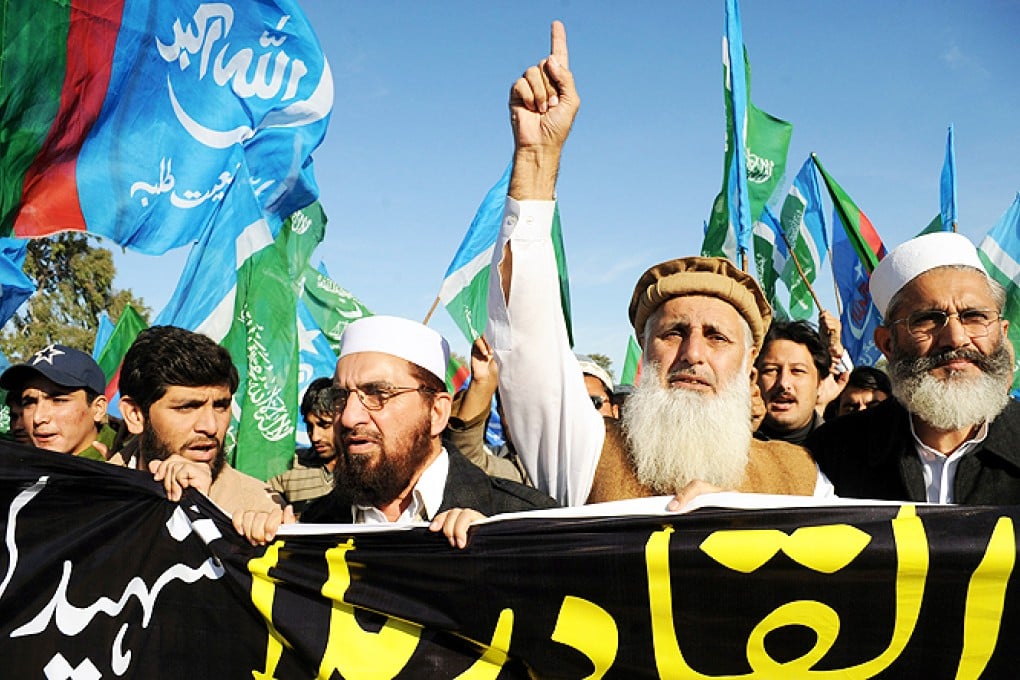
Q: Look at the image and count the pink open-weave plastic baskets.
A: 0